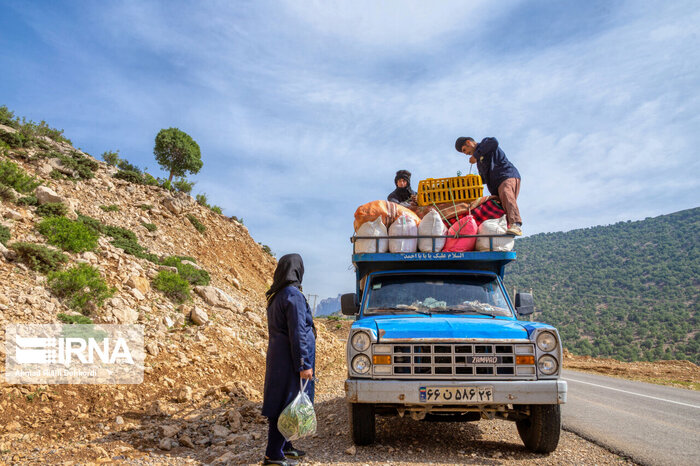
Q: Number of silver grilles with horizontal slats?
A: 1